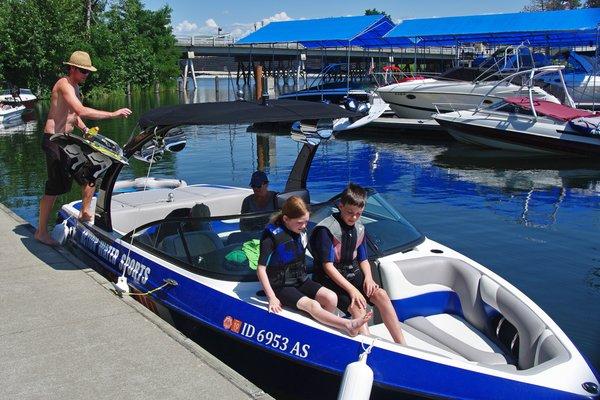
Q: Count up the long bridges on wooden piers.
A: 1